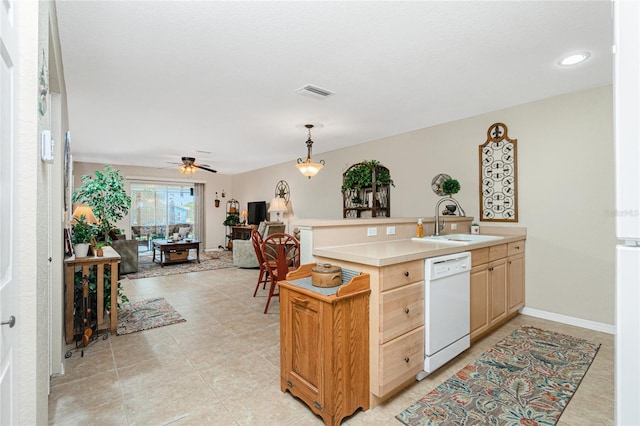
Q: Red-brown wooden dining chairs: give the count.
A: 2